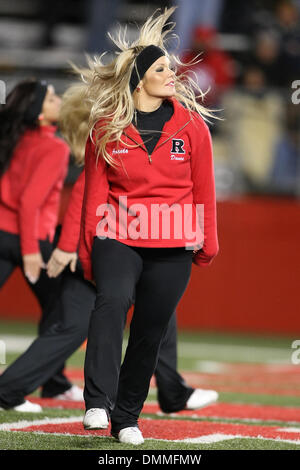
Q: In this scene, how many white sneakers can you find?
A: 5